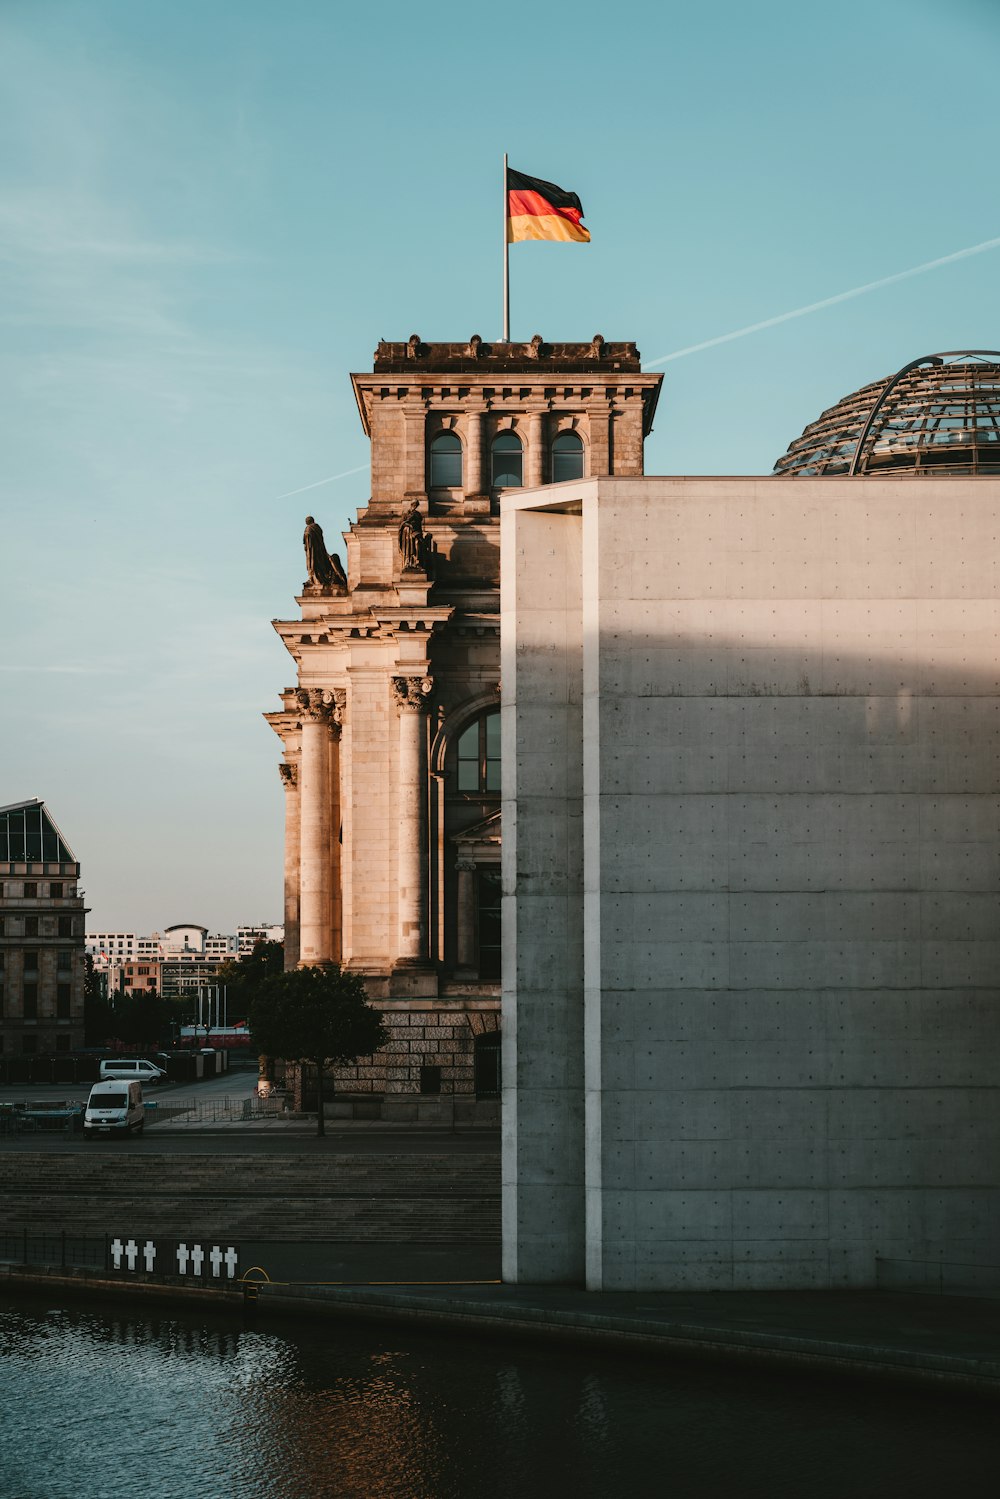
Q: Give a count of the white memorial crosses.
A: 7